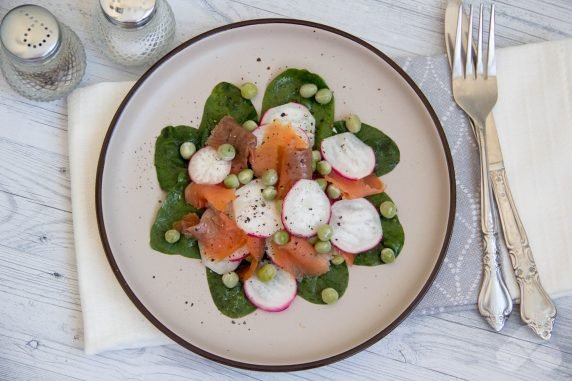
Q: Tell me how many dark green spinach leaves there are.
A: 8